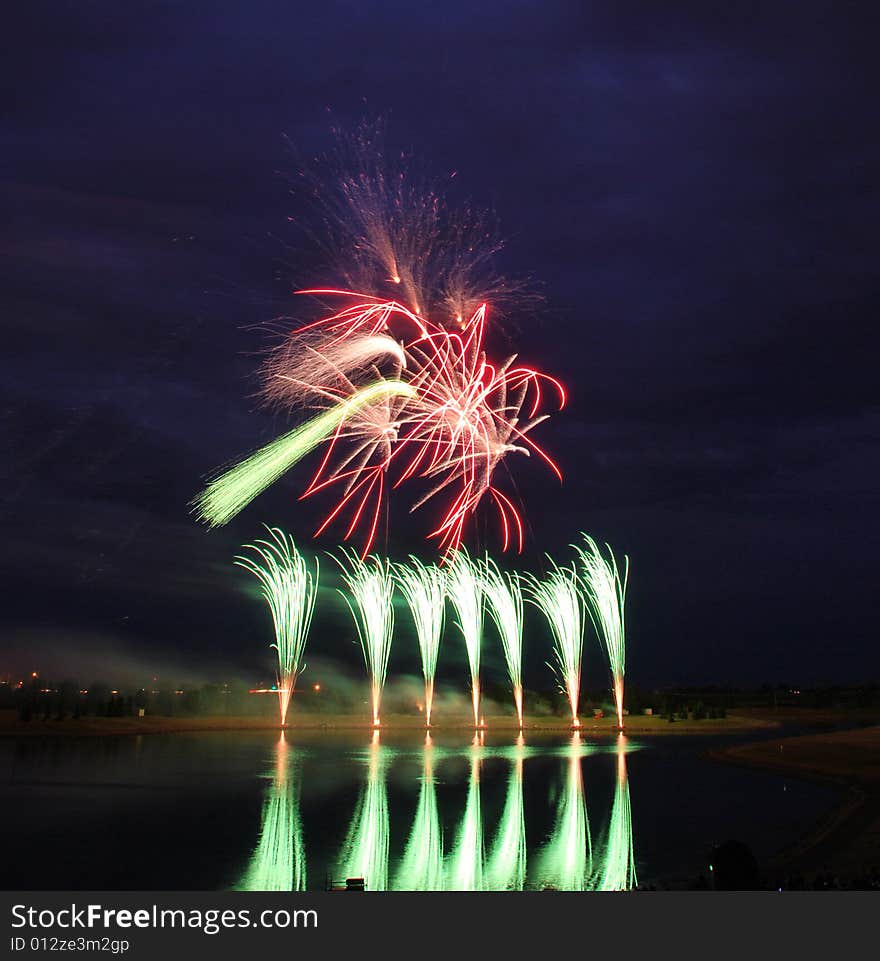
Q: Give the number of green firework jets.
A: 7